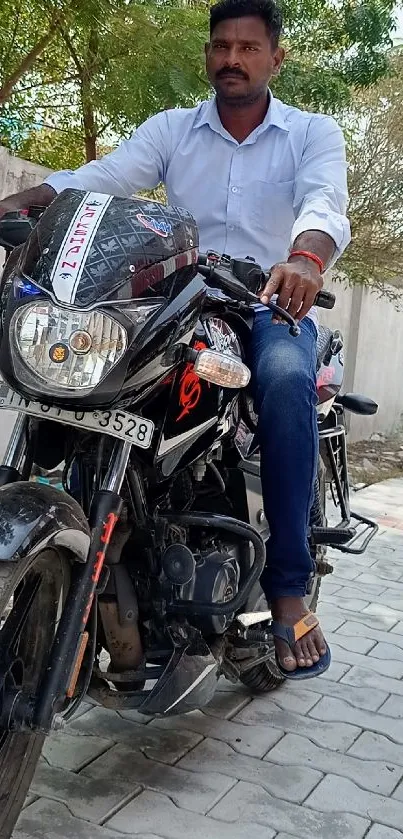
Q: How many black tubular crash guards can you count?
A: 1